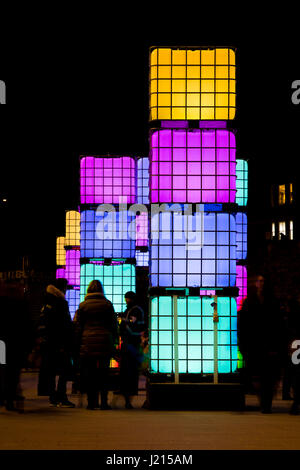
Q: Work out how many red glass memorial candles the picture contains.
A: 0